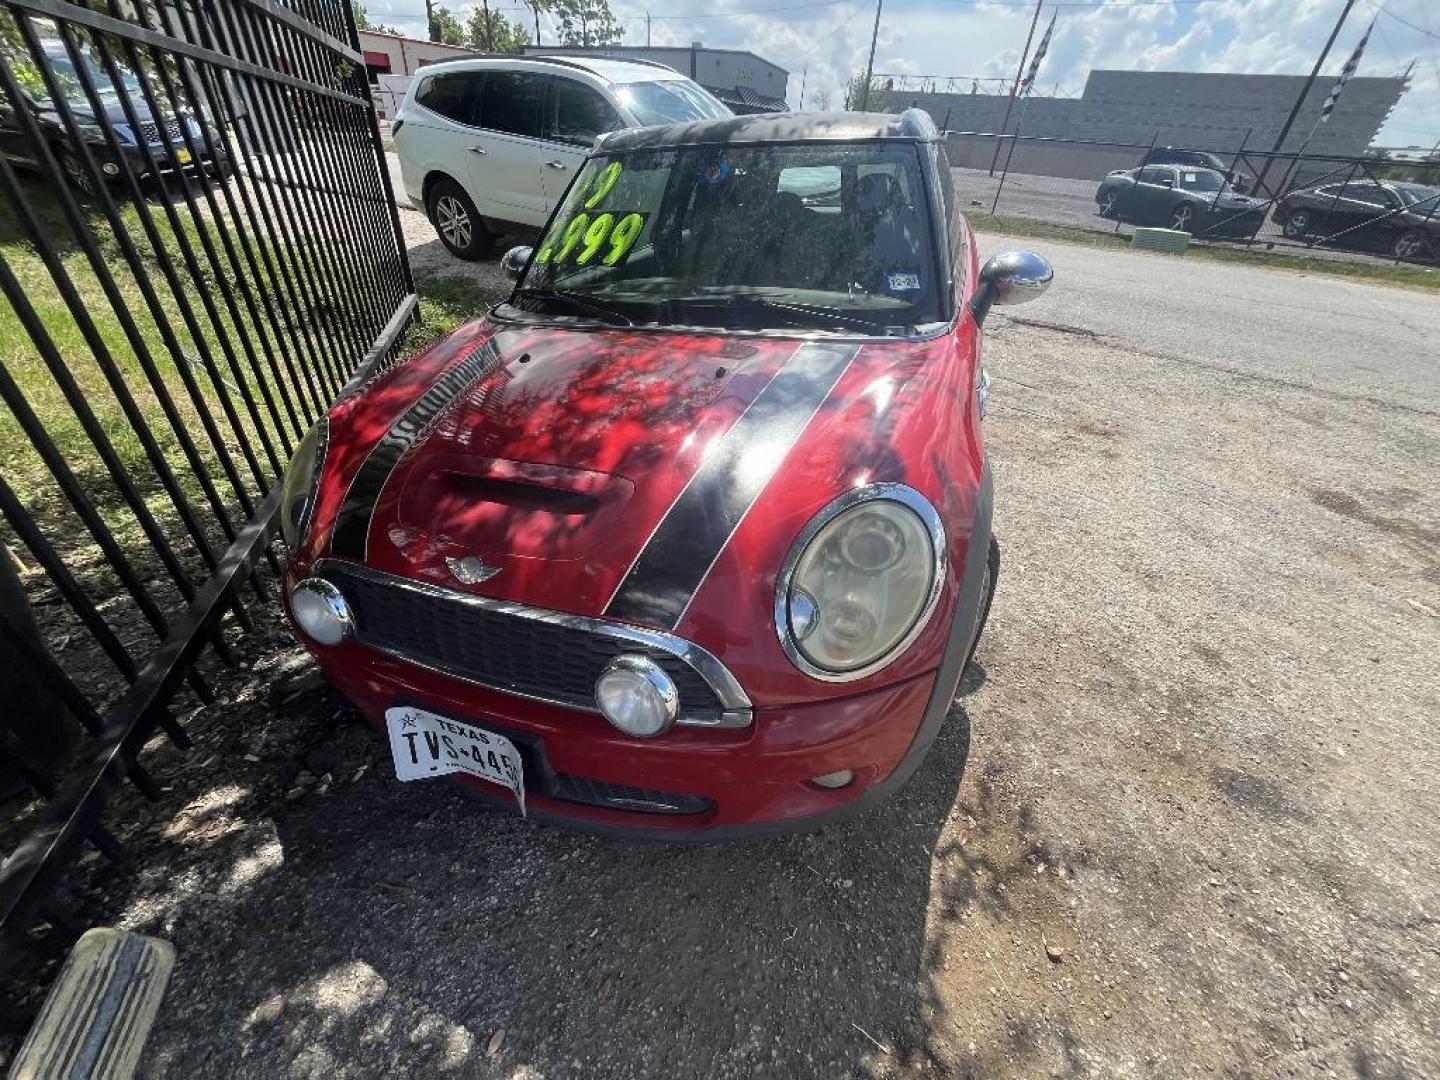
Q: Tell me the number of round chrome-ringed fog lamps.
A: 2